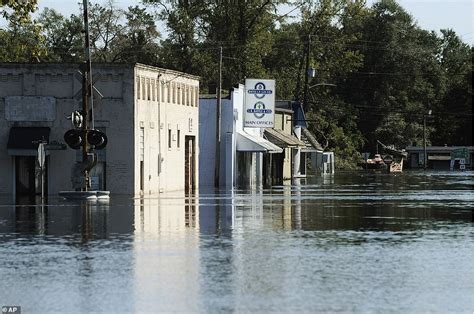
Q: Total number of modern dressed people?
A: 0